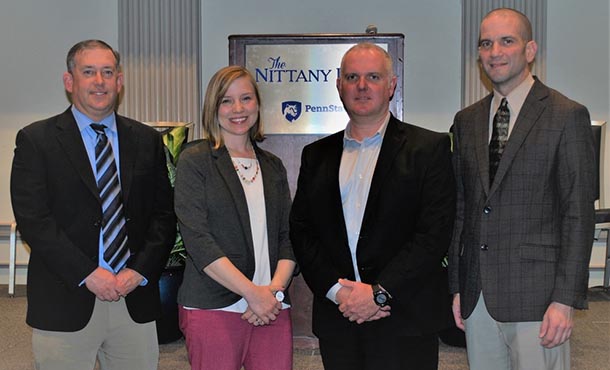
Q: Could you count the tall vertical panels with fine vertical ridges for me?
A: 2